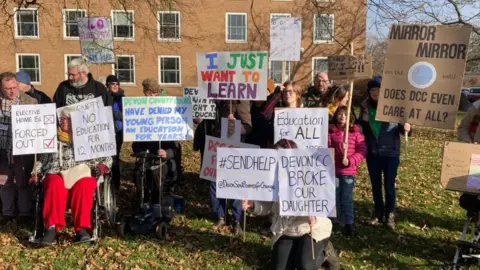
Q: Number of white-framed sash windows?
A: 13